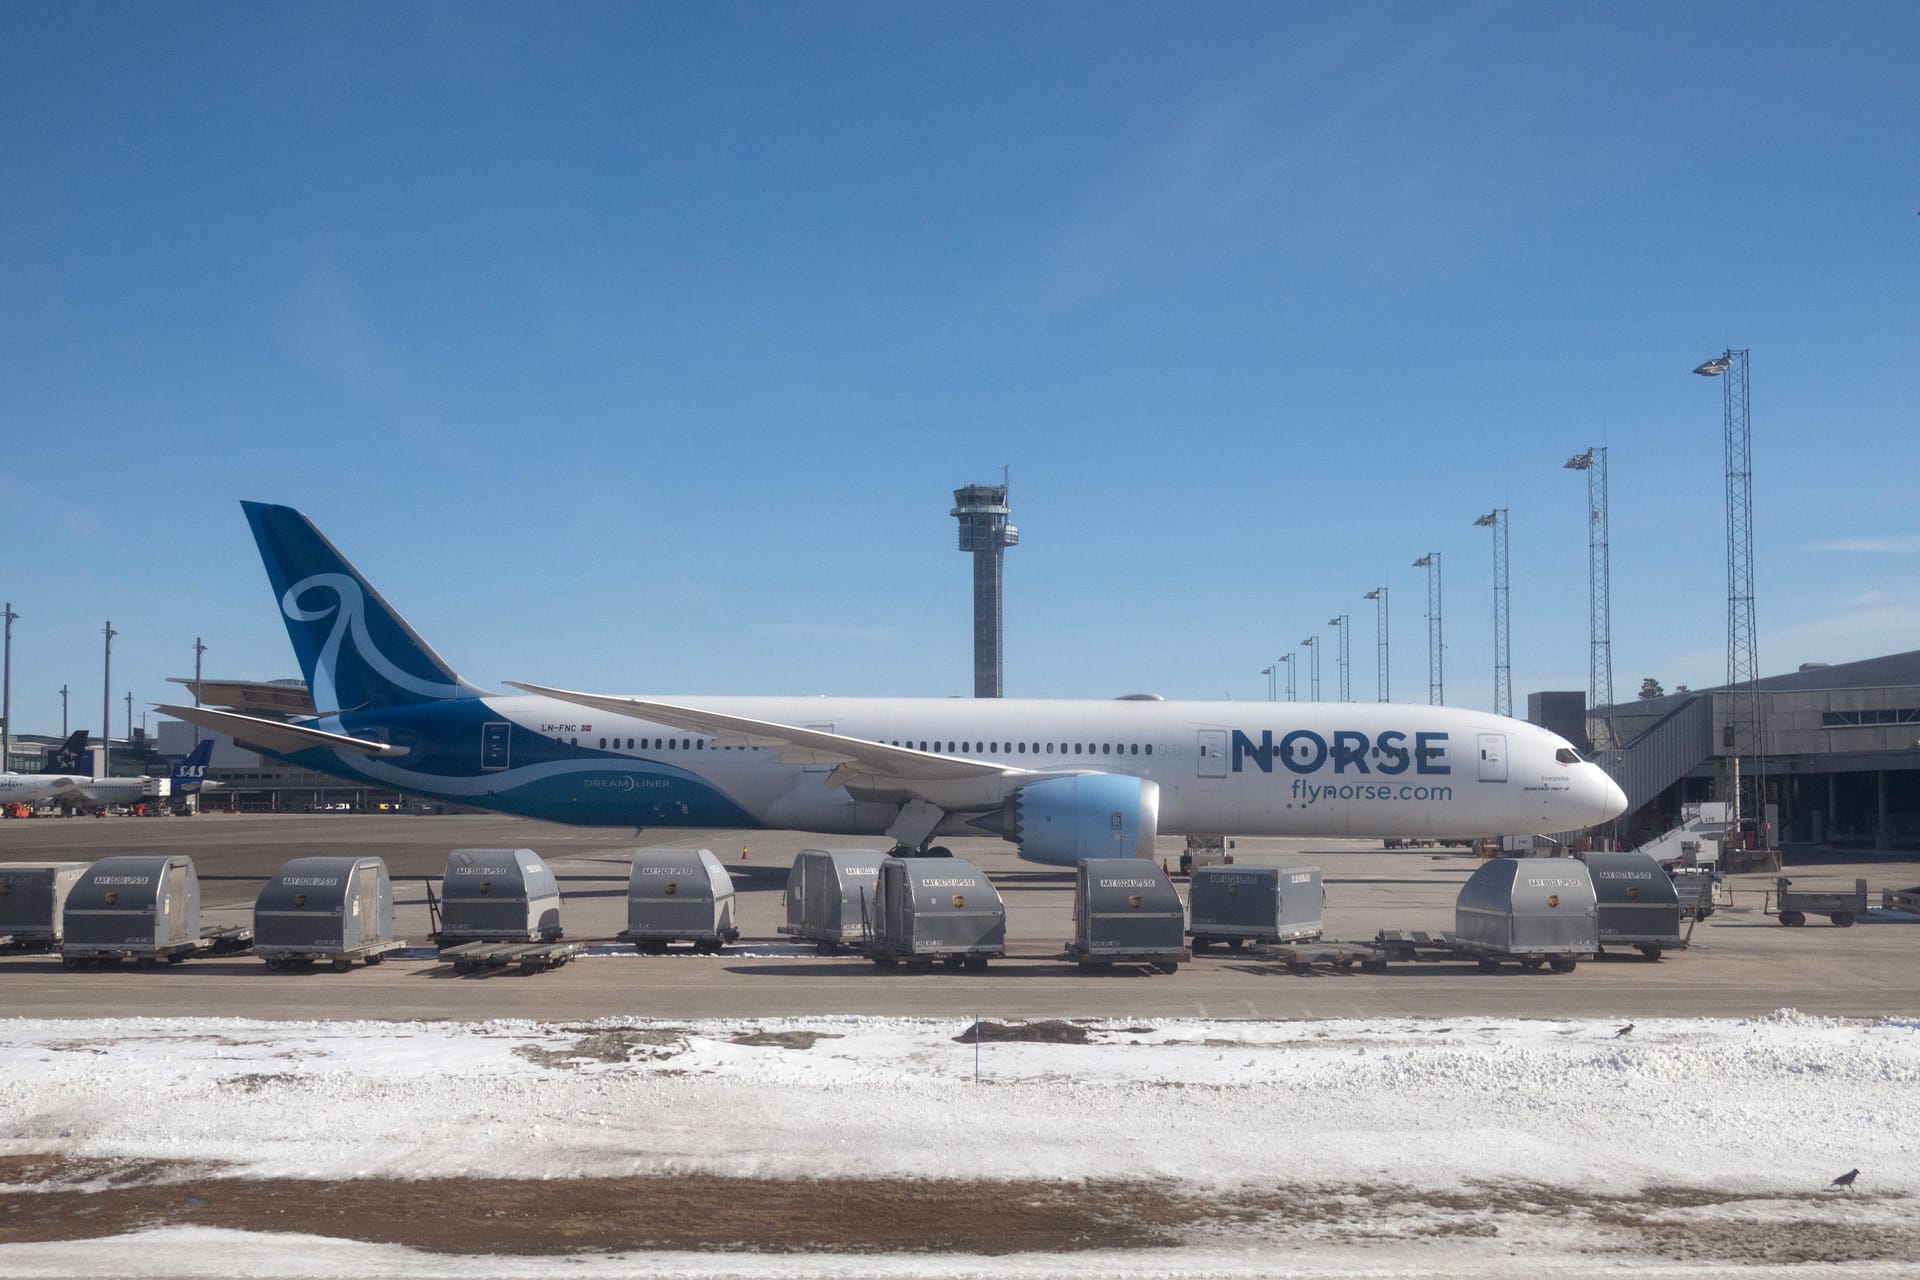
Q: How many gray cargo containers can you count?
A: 11